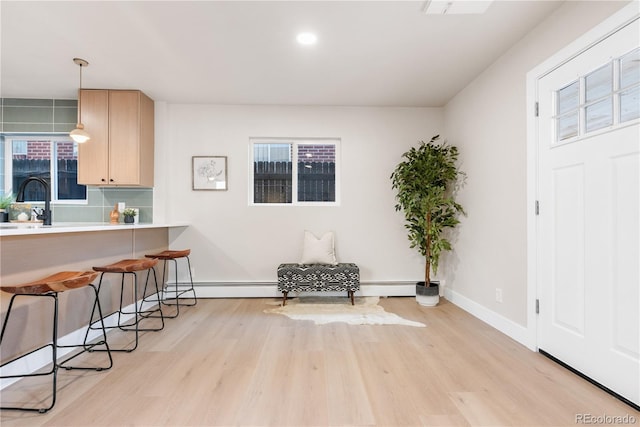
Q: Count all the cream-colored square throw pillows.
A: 1